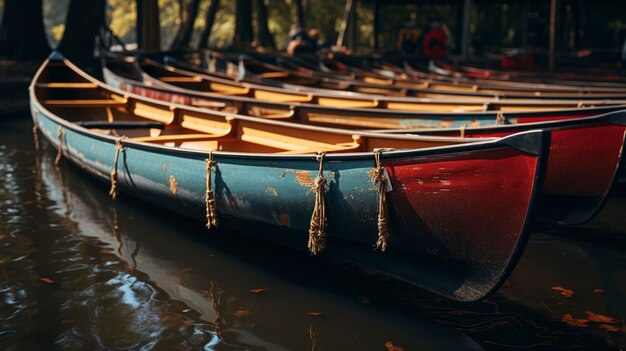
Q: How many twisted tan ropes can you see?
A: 6